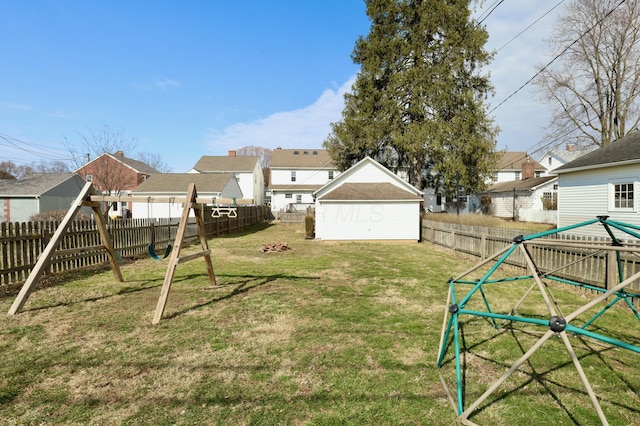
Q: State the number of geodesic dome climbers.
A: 1